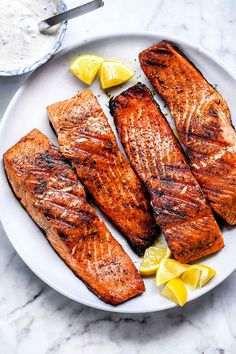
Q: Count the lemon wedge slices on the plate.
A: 6